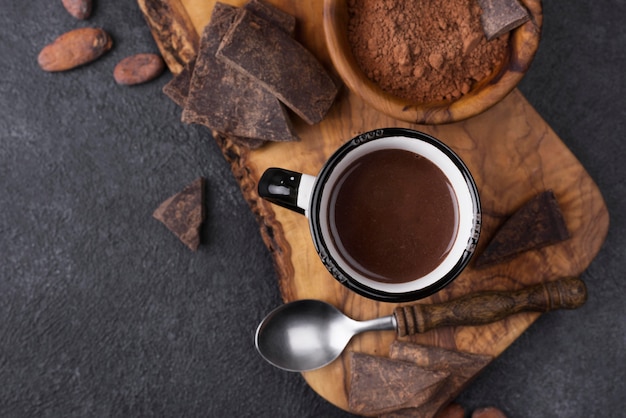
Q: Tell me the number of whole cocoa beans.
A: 2